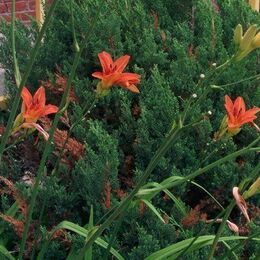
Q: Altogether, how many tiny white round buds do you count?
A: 4